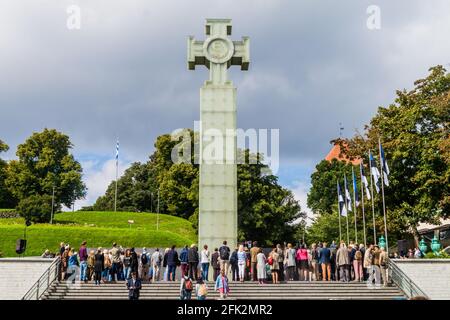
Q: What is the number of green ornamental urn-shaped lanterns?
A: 3